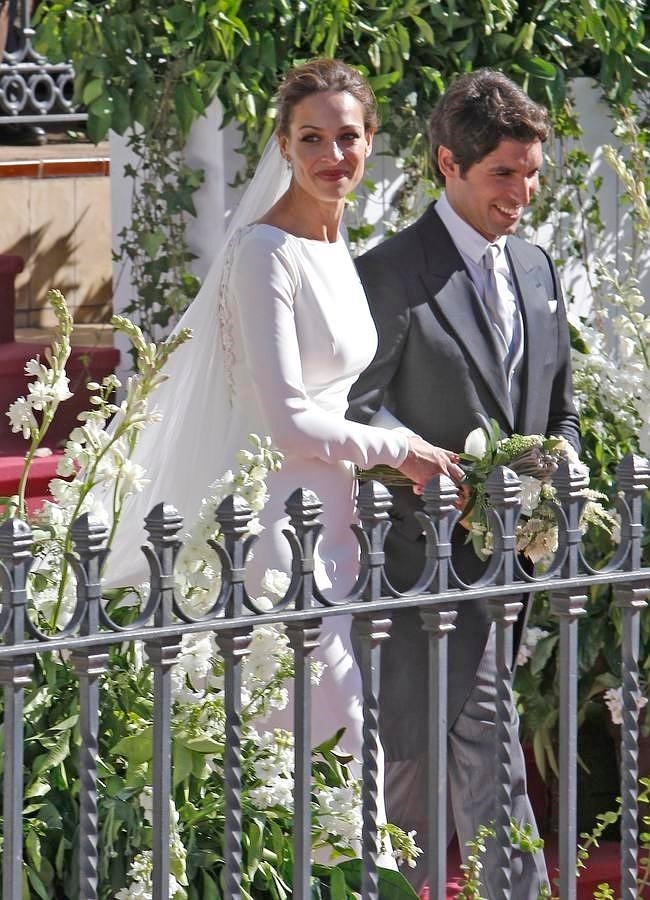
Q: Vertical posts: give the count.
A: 10